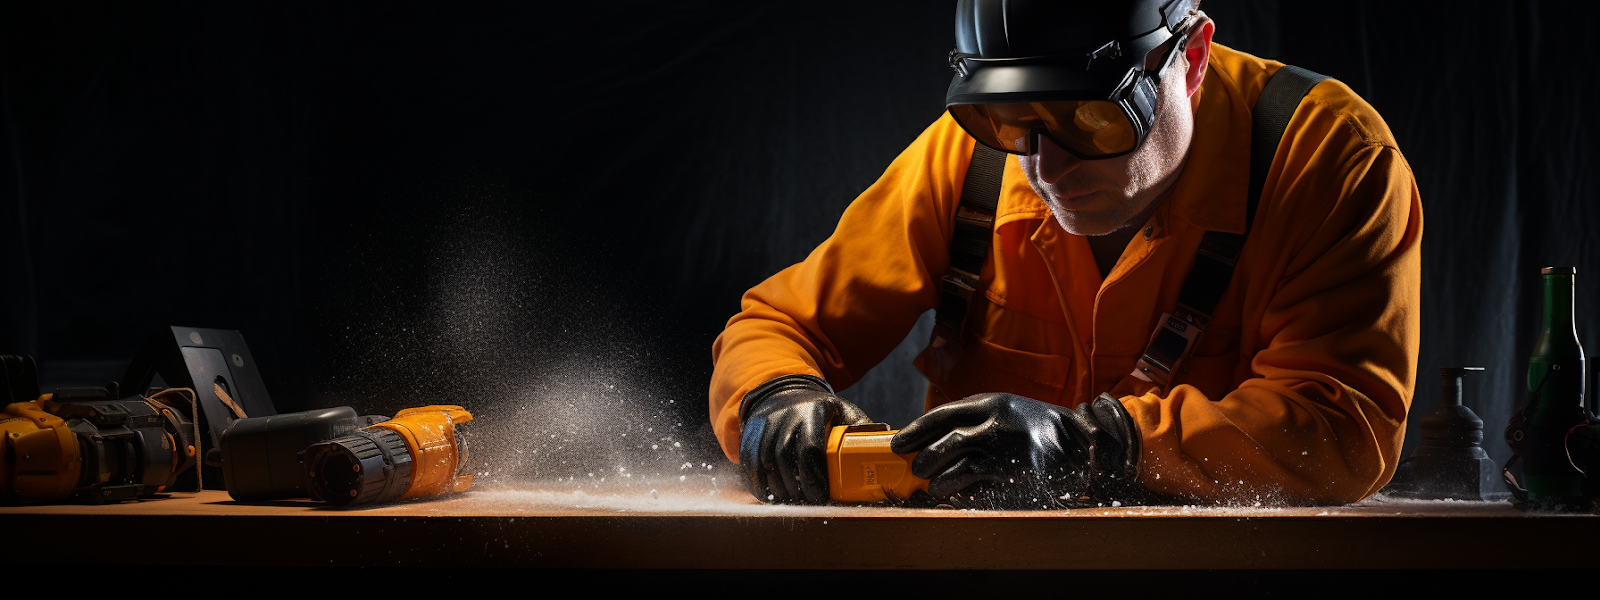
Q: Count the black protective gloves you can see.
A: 2